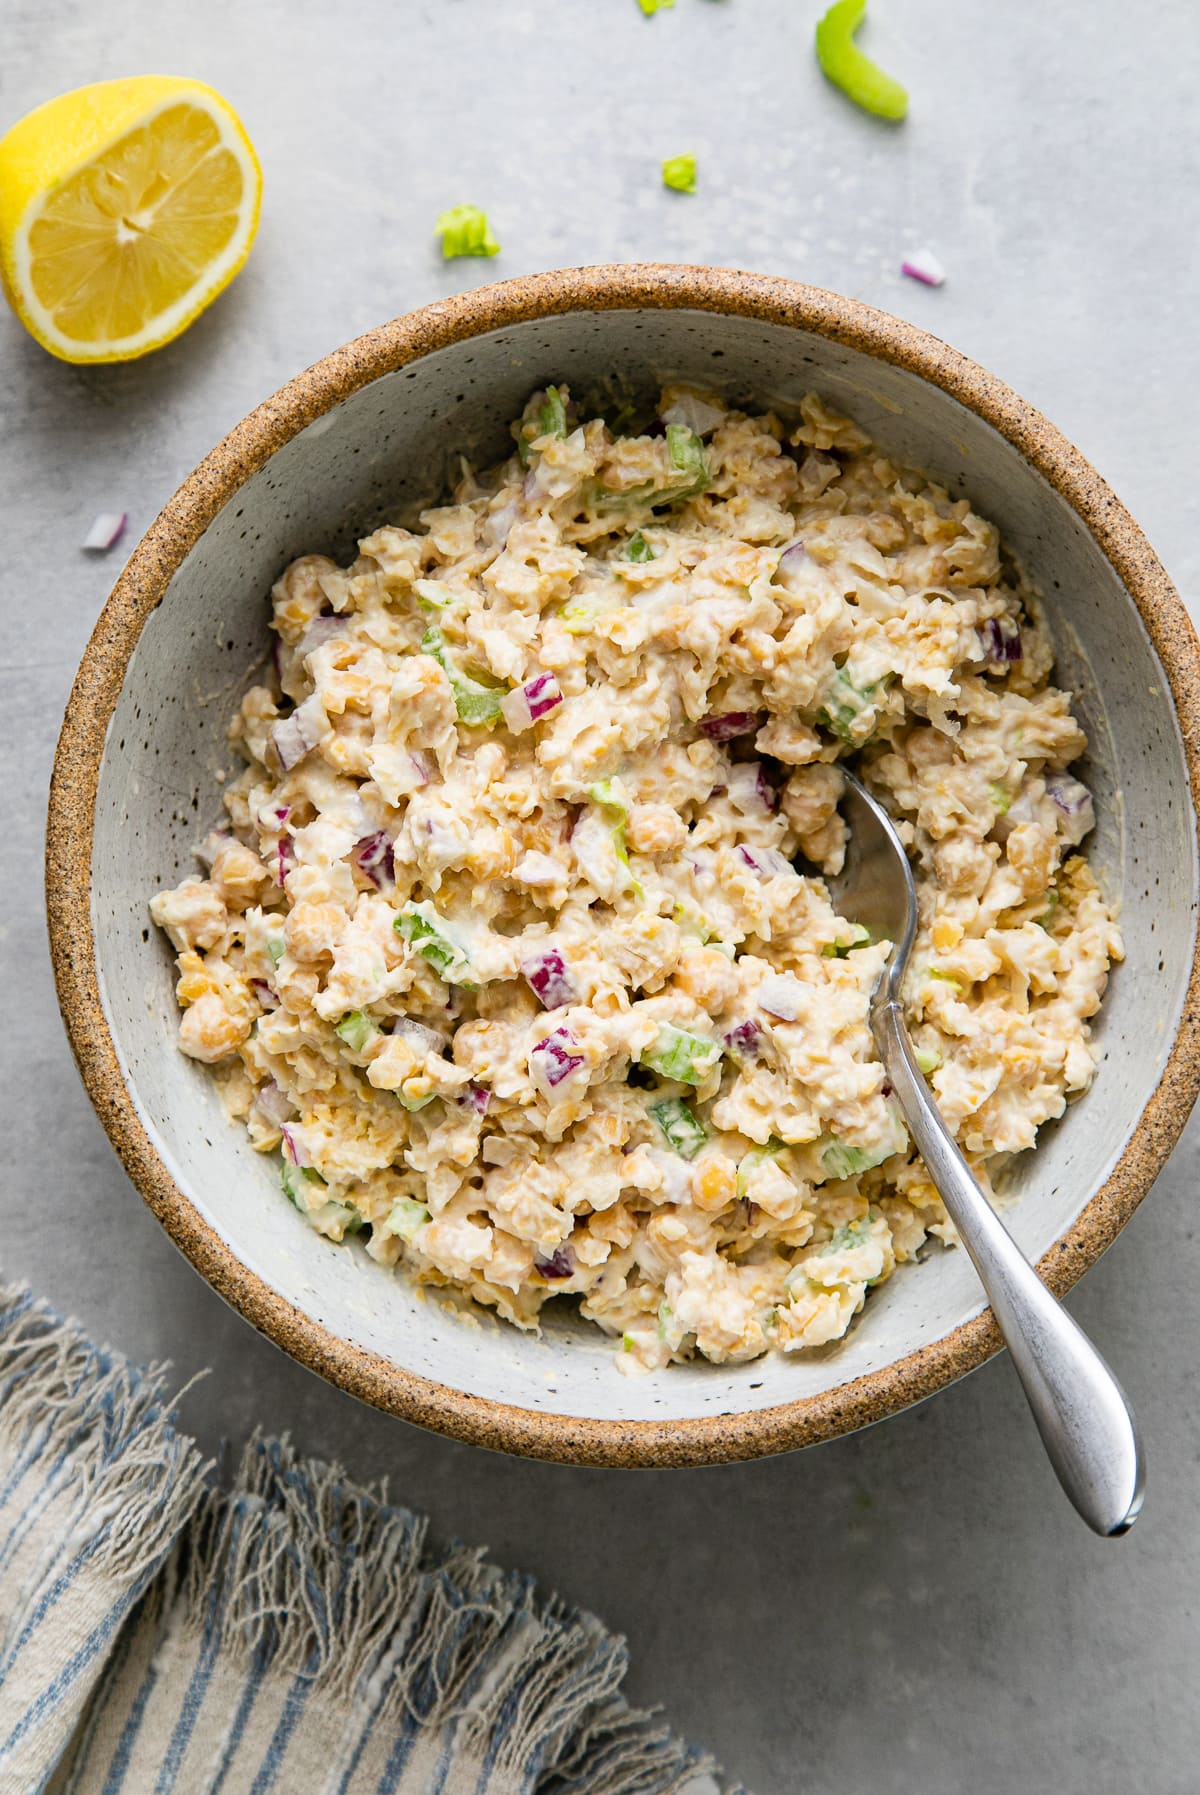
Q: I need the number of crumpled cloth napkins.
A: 1